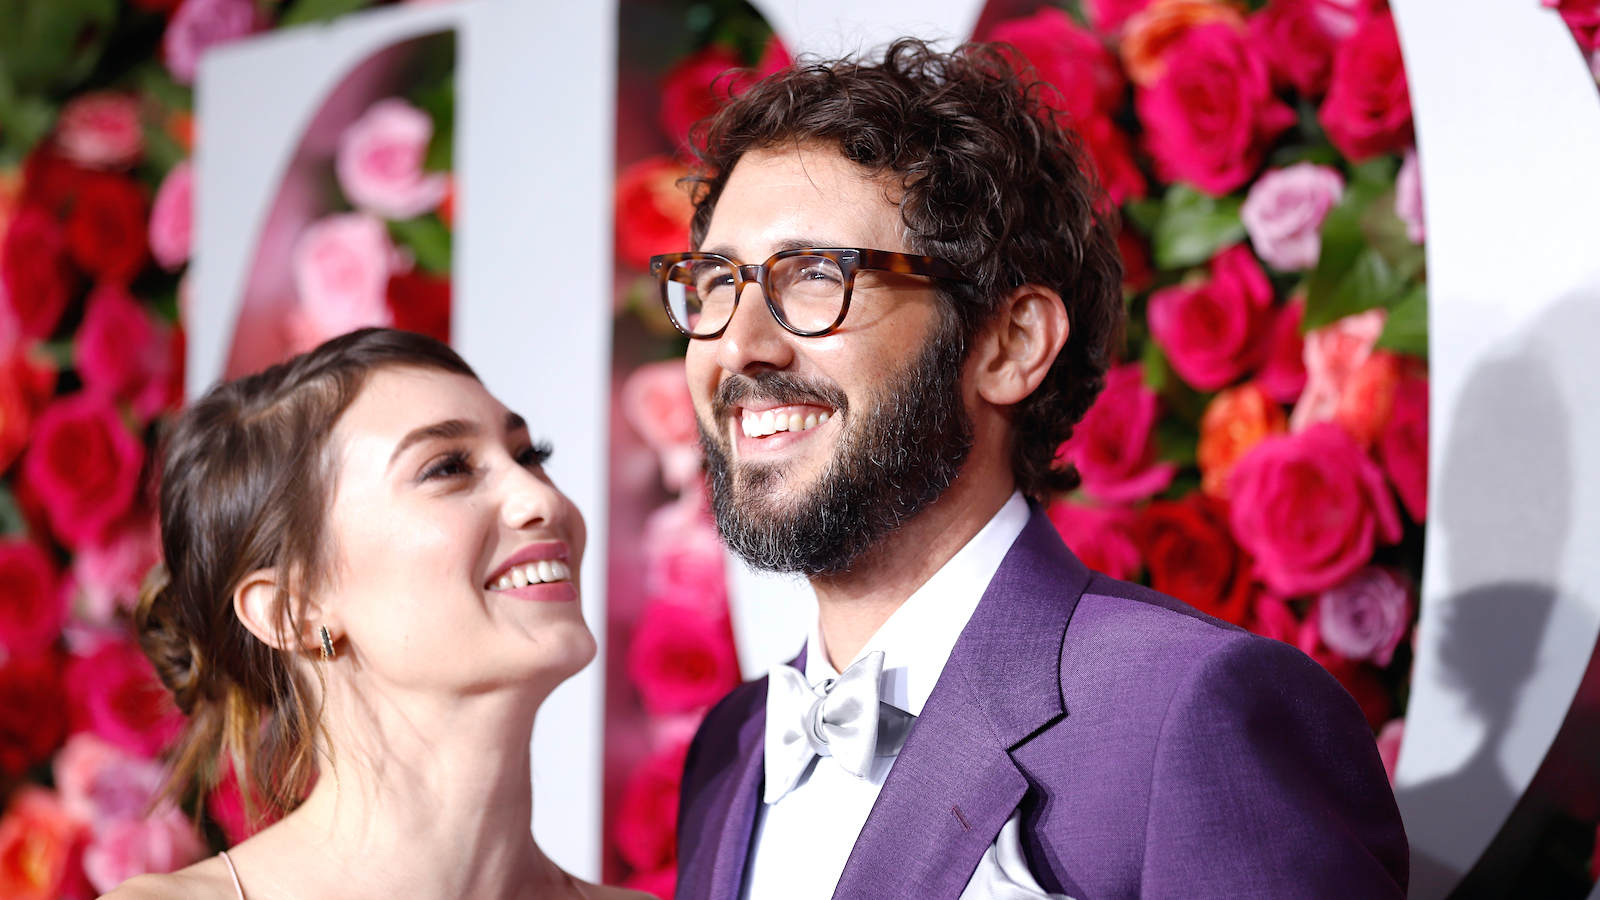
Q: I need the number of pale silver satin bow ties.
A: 1